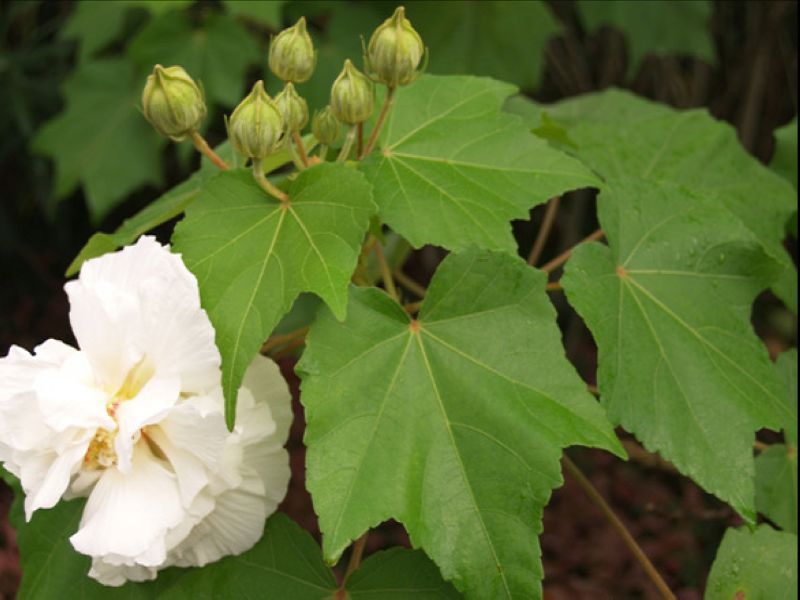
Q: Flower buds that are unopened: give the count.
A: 7